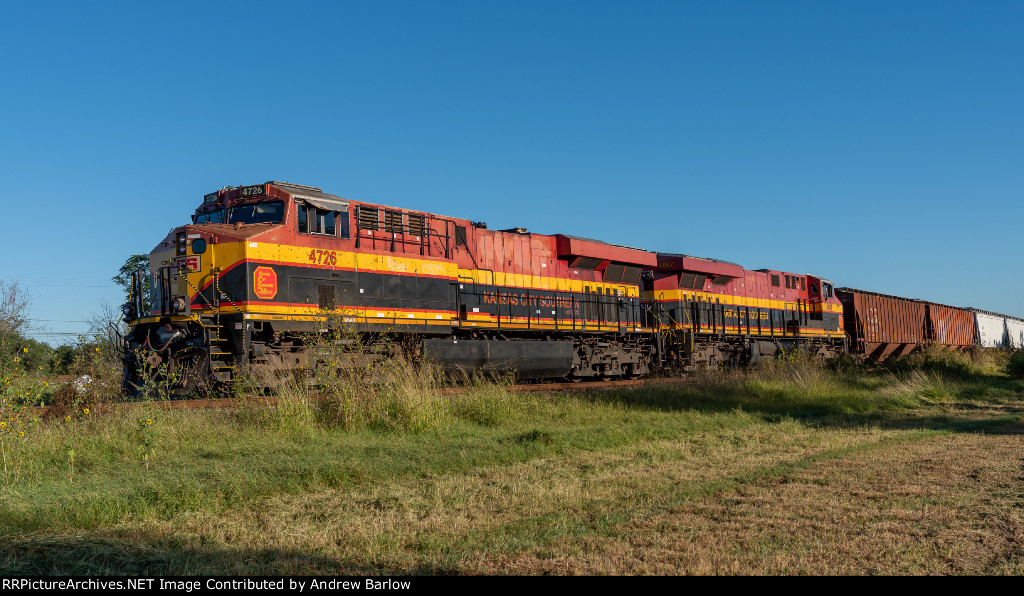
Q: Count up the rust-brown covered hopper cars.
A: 2